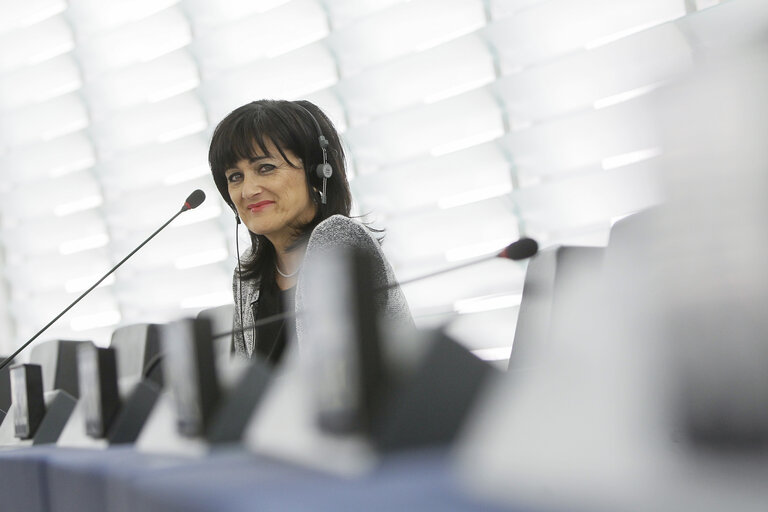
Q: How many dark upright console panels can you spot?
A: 4